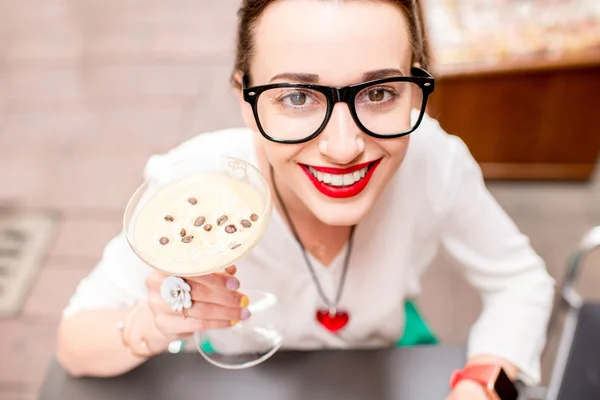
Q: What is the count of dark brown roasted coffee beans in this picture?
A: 12